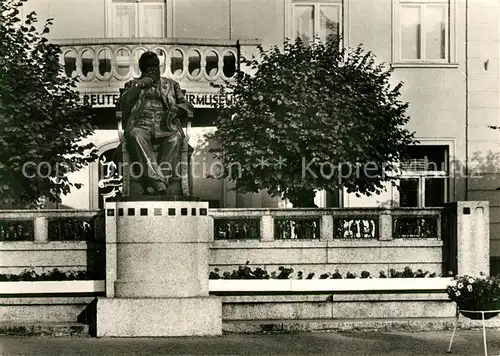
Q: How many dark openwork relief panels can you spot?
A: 6